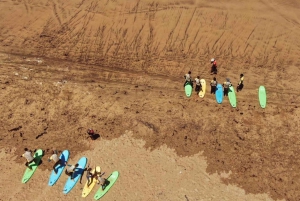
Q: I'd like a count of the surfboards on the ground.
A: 10